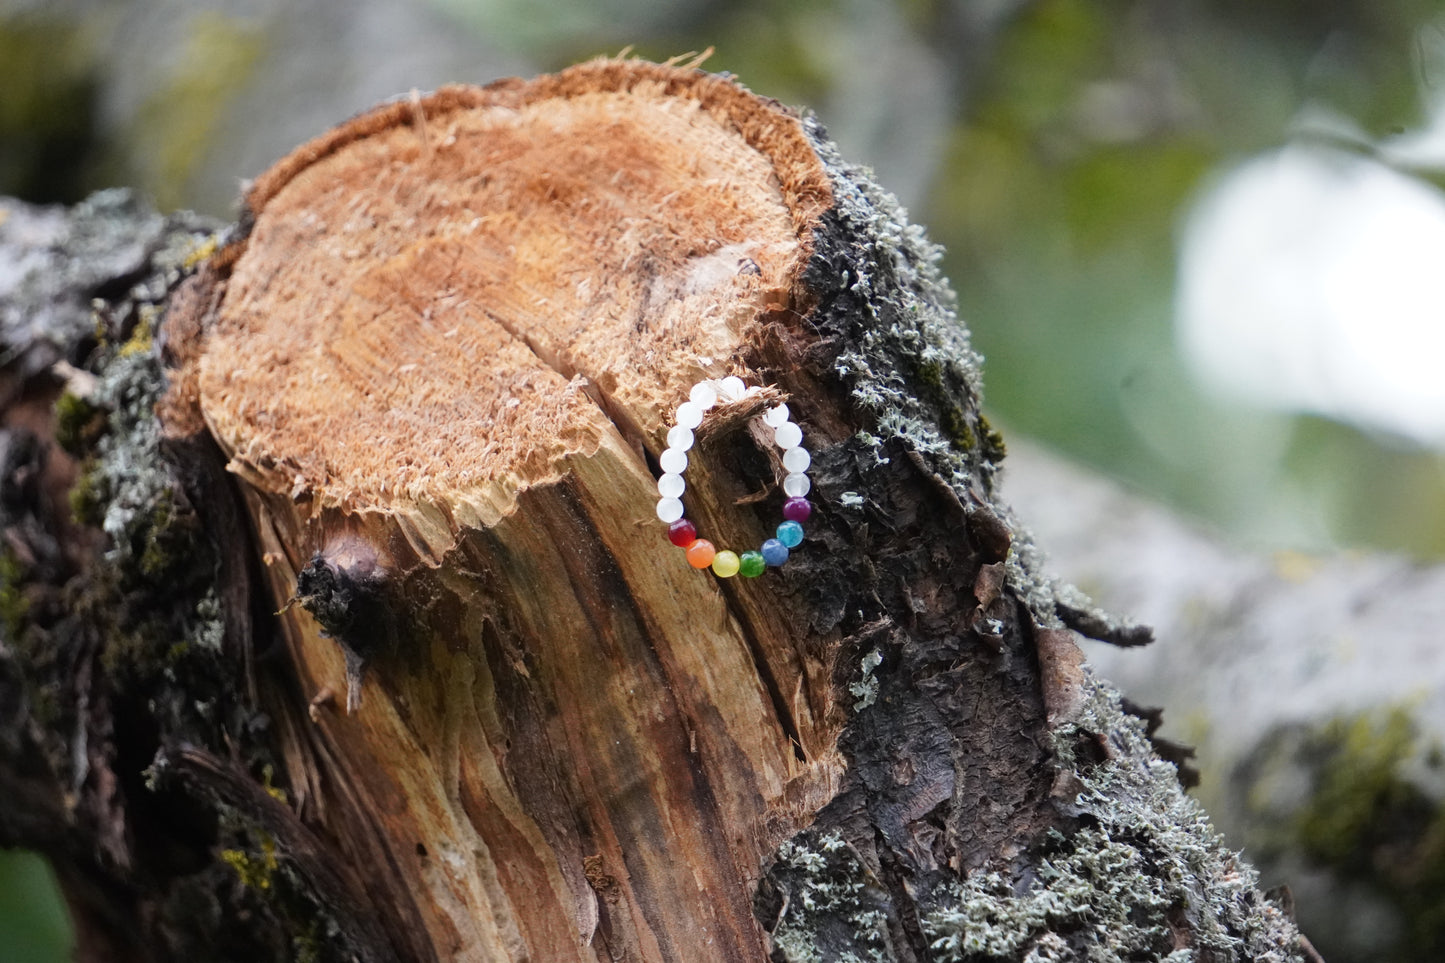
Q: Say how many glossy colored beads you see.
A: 7